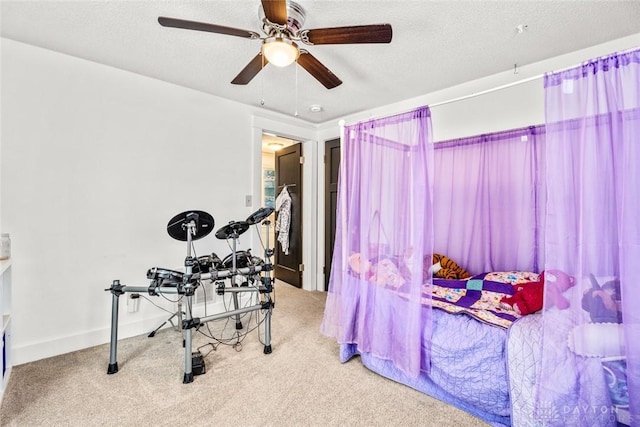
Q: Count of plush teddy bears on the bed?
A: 1